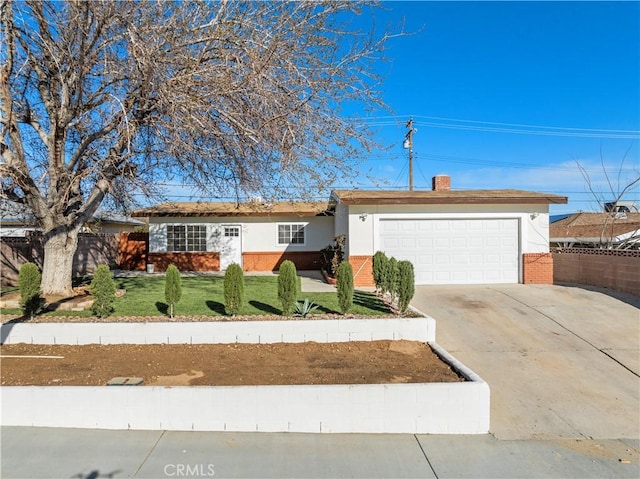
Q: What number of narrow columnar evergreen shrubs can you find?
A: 9